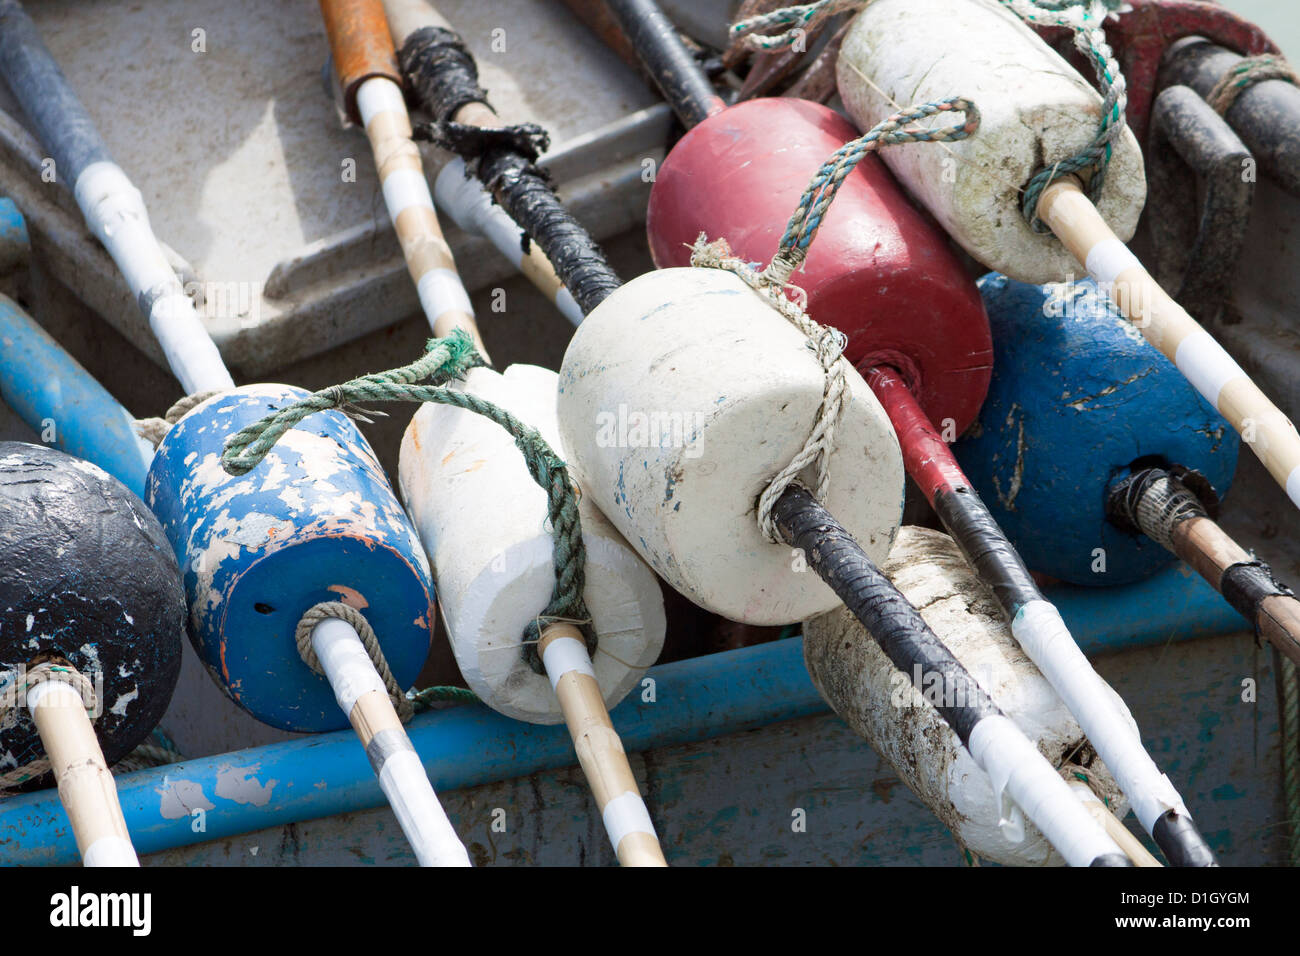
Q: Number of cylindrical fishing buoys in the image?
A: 8